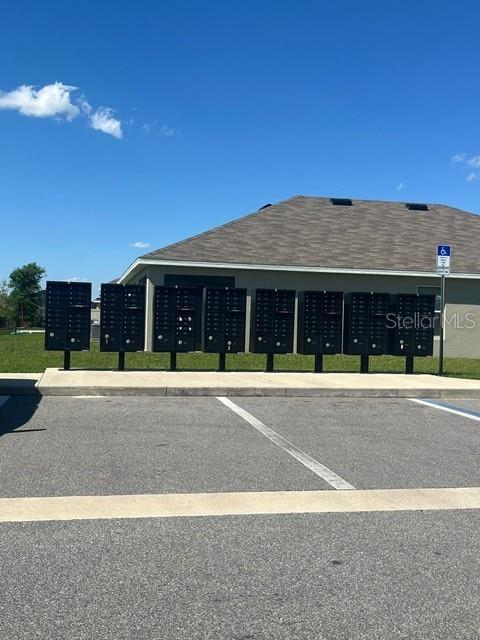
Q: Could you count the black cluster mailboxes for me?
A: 8